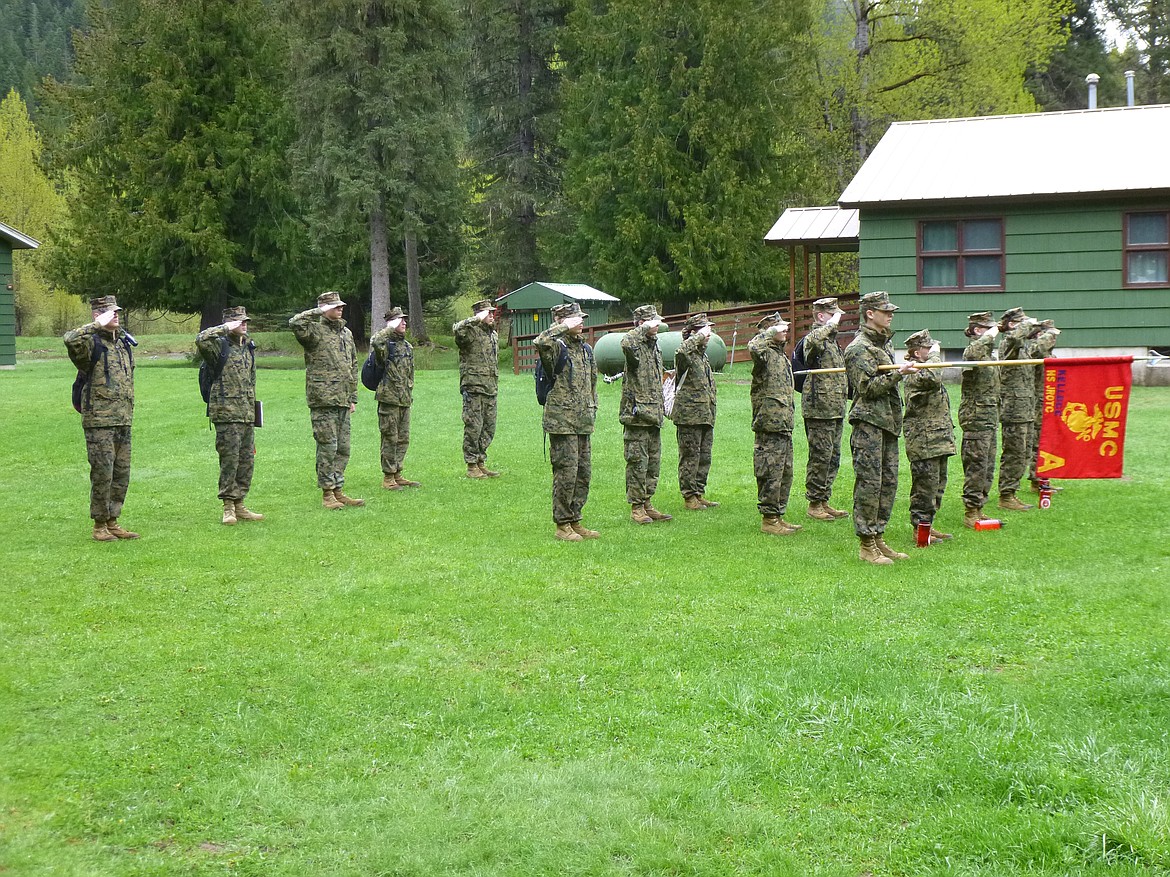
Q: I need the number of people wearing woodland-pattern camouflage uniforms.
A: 15